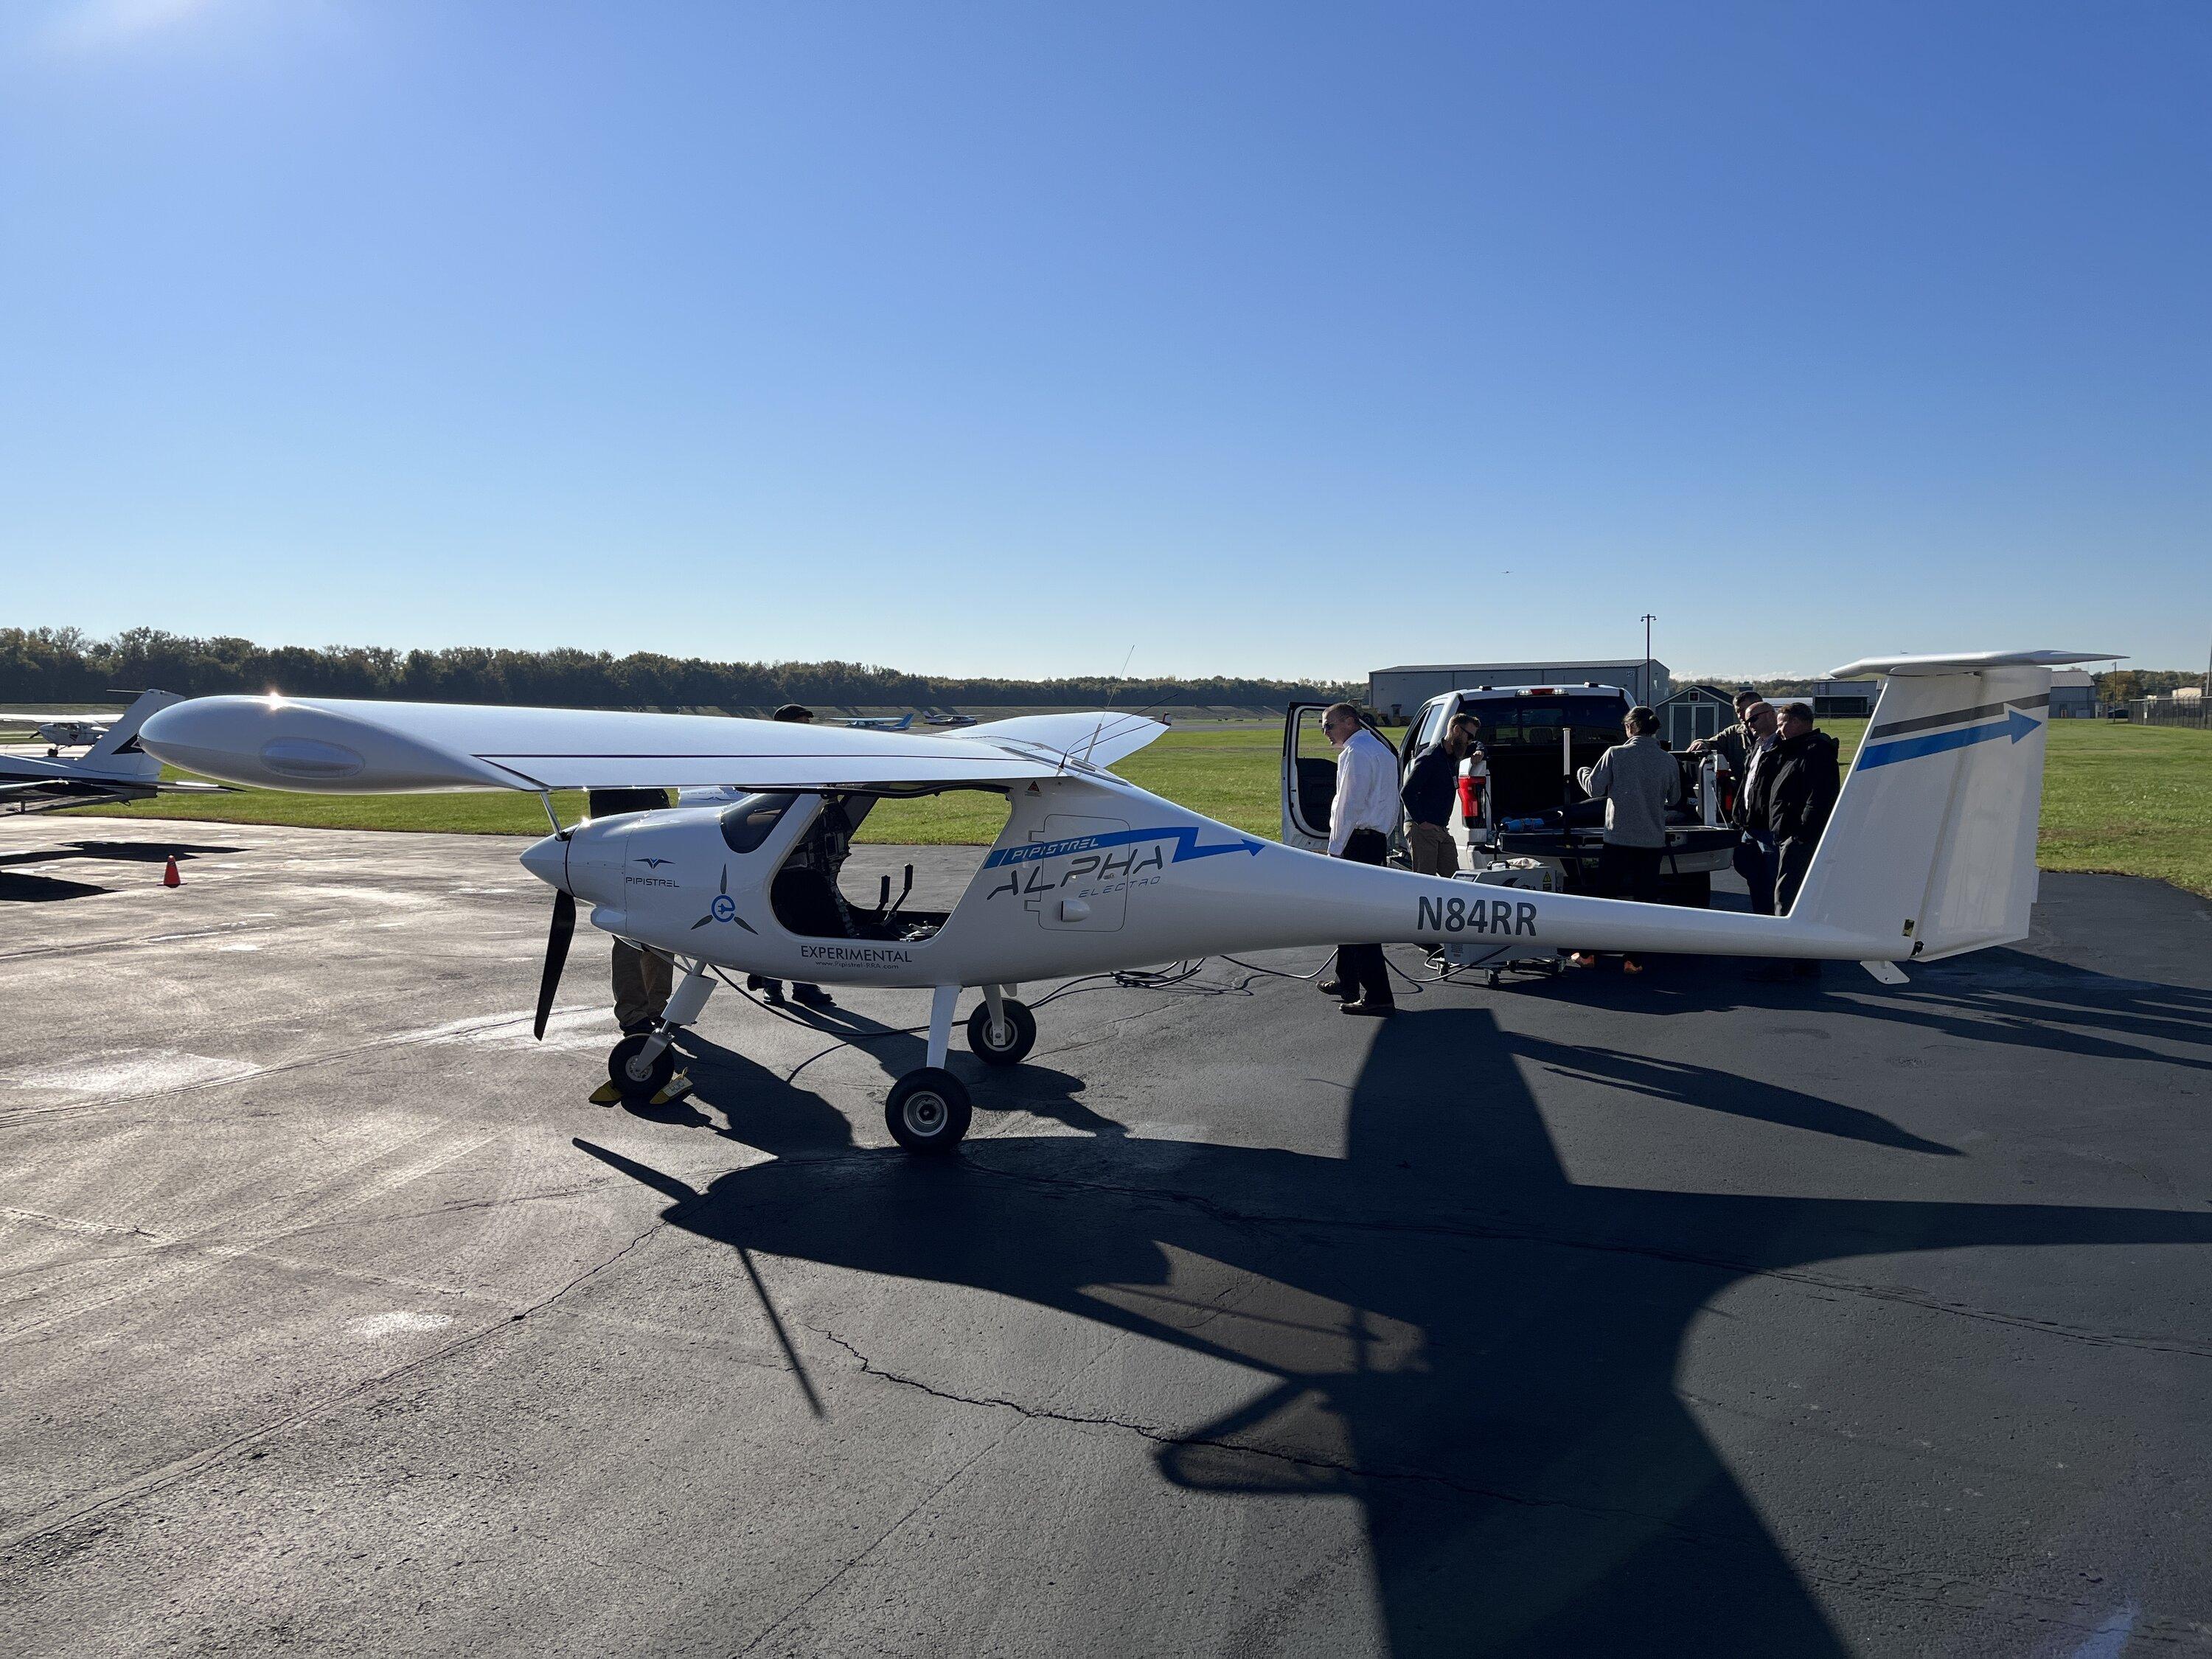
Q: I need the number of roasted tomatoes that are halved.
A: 0